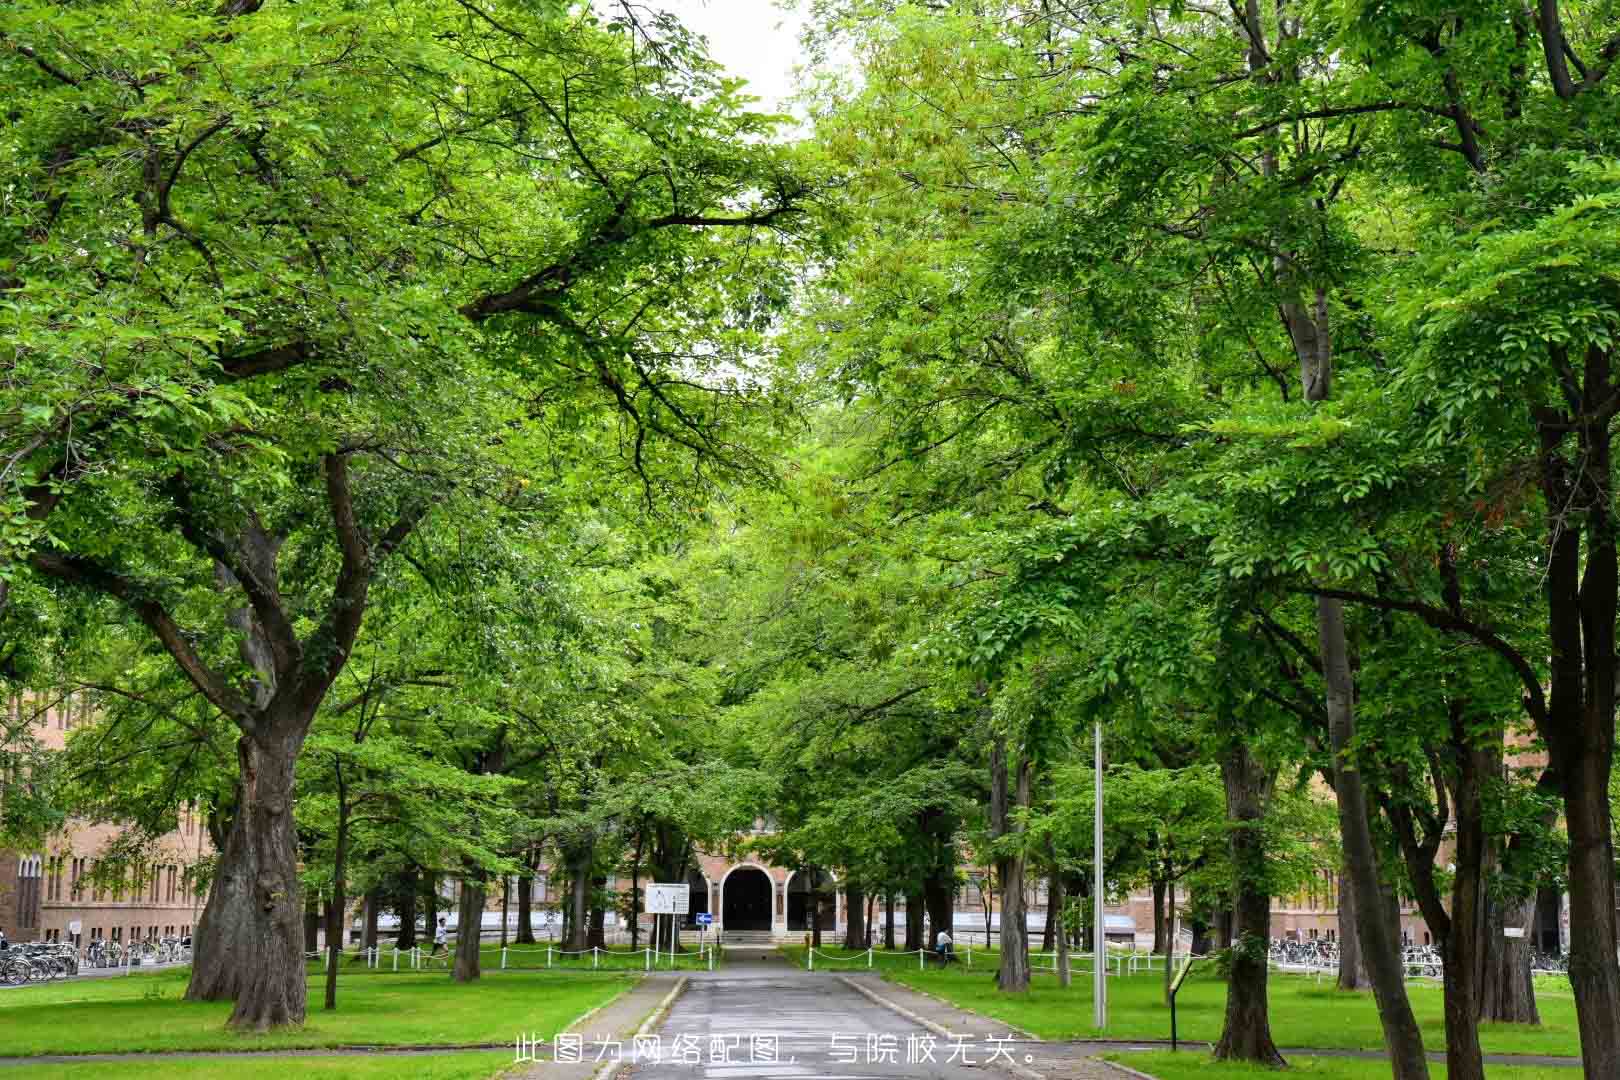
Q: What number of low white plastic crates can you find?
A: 0